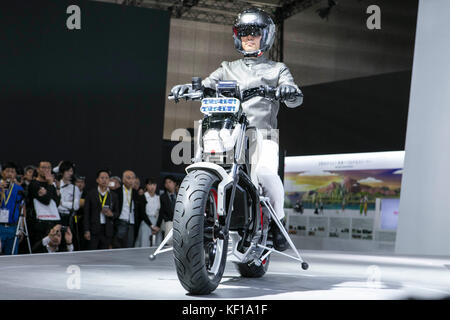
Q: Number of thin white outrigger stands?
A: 2